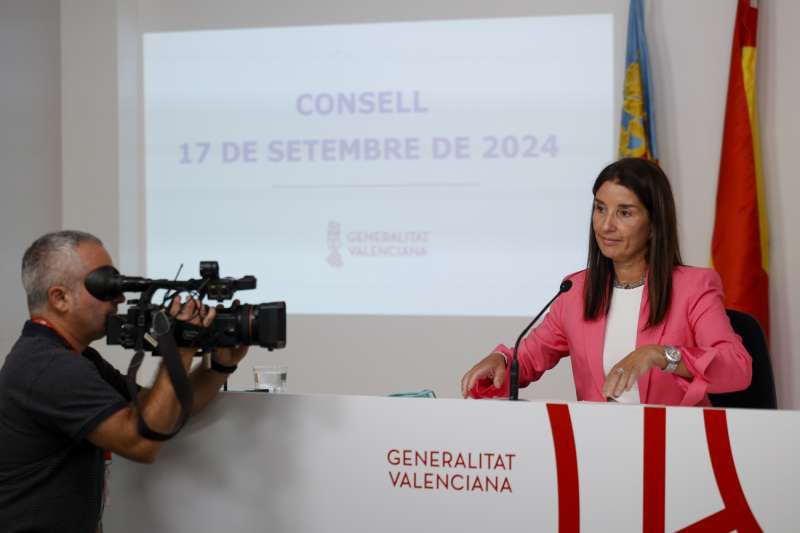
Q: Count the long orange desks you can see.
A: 0